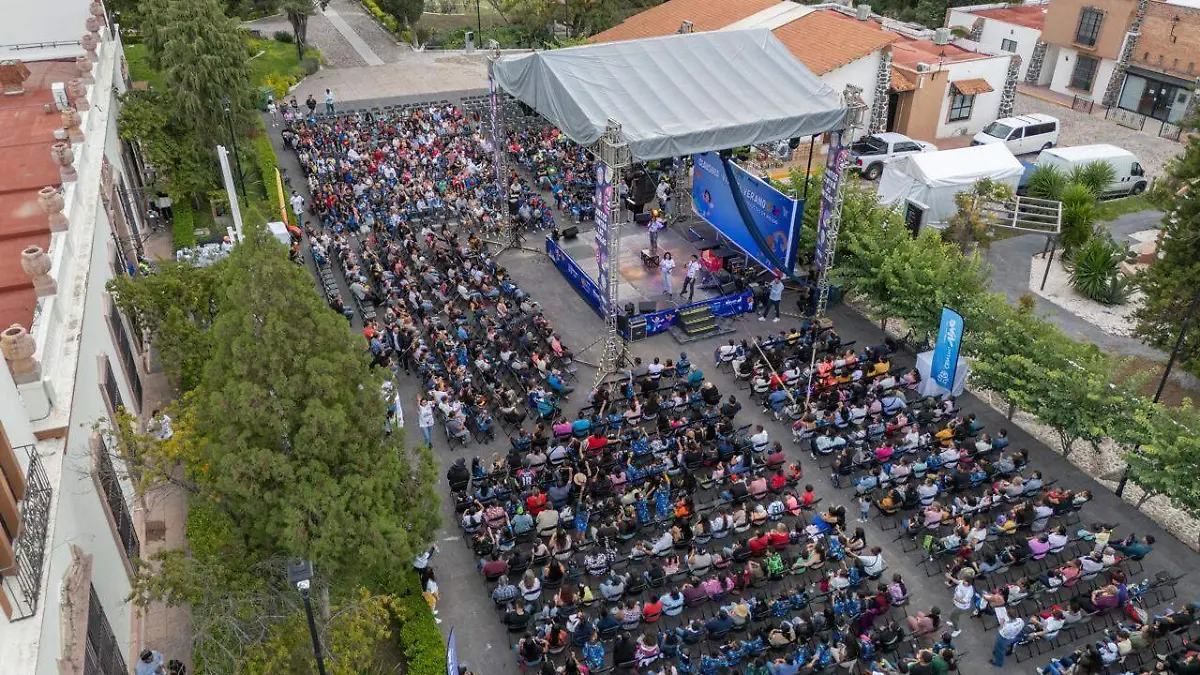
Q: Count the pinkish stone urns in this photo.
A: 10